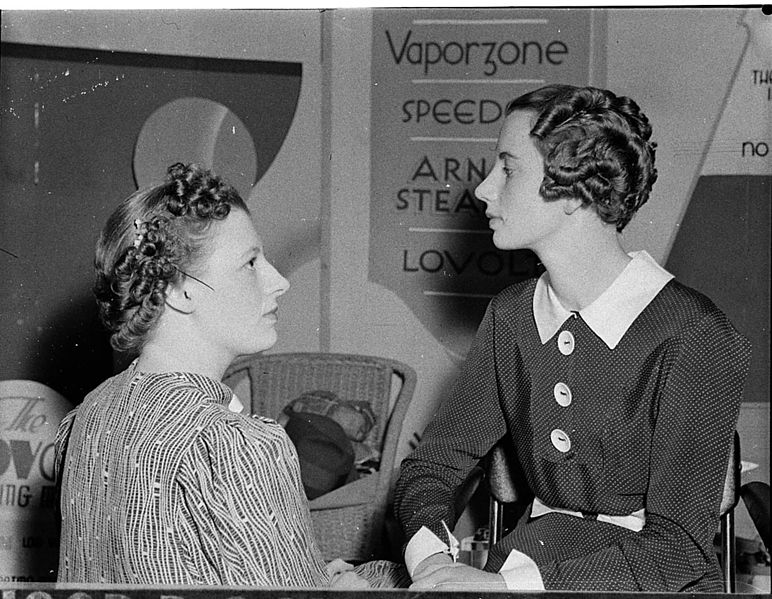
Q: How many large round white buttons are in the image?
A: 3